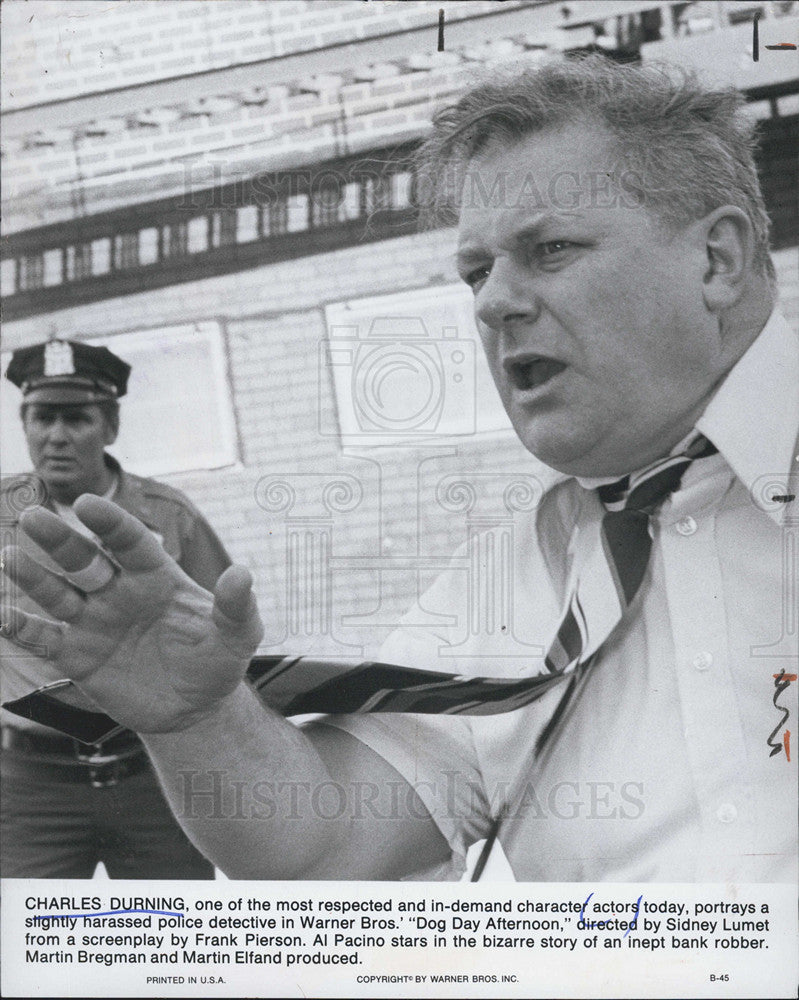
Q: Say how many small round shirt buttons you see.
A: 3